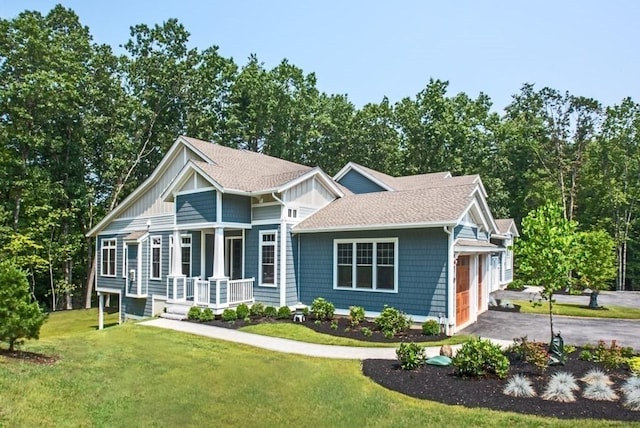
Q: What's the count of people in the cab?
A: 0